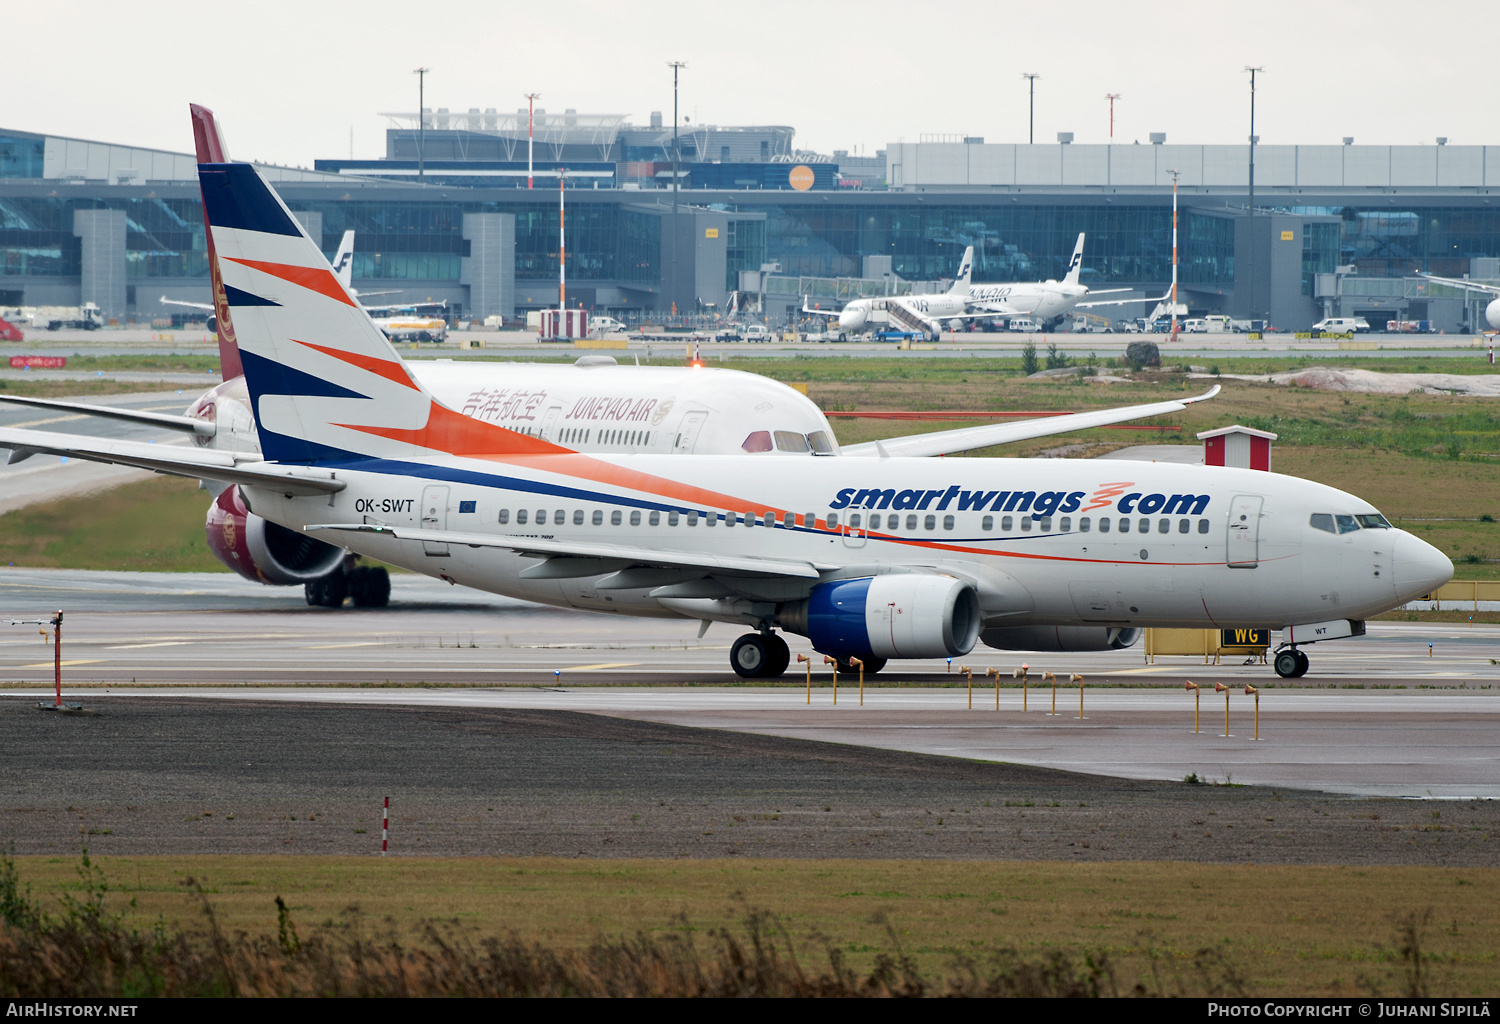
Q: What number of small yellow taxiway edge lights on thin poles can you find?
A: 11